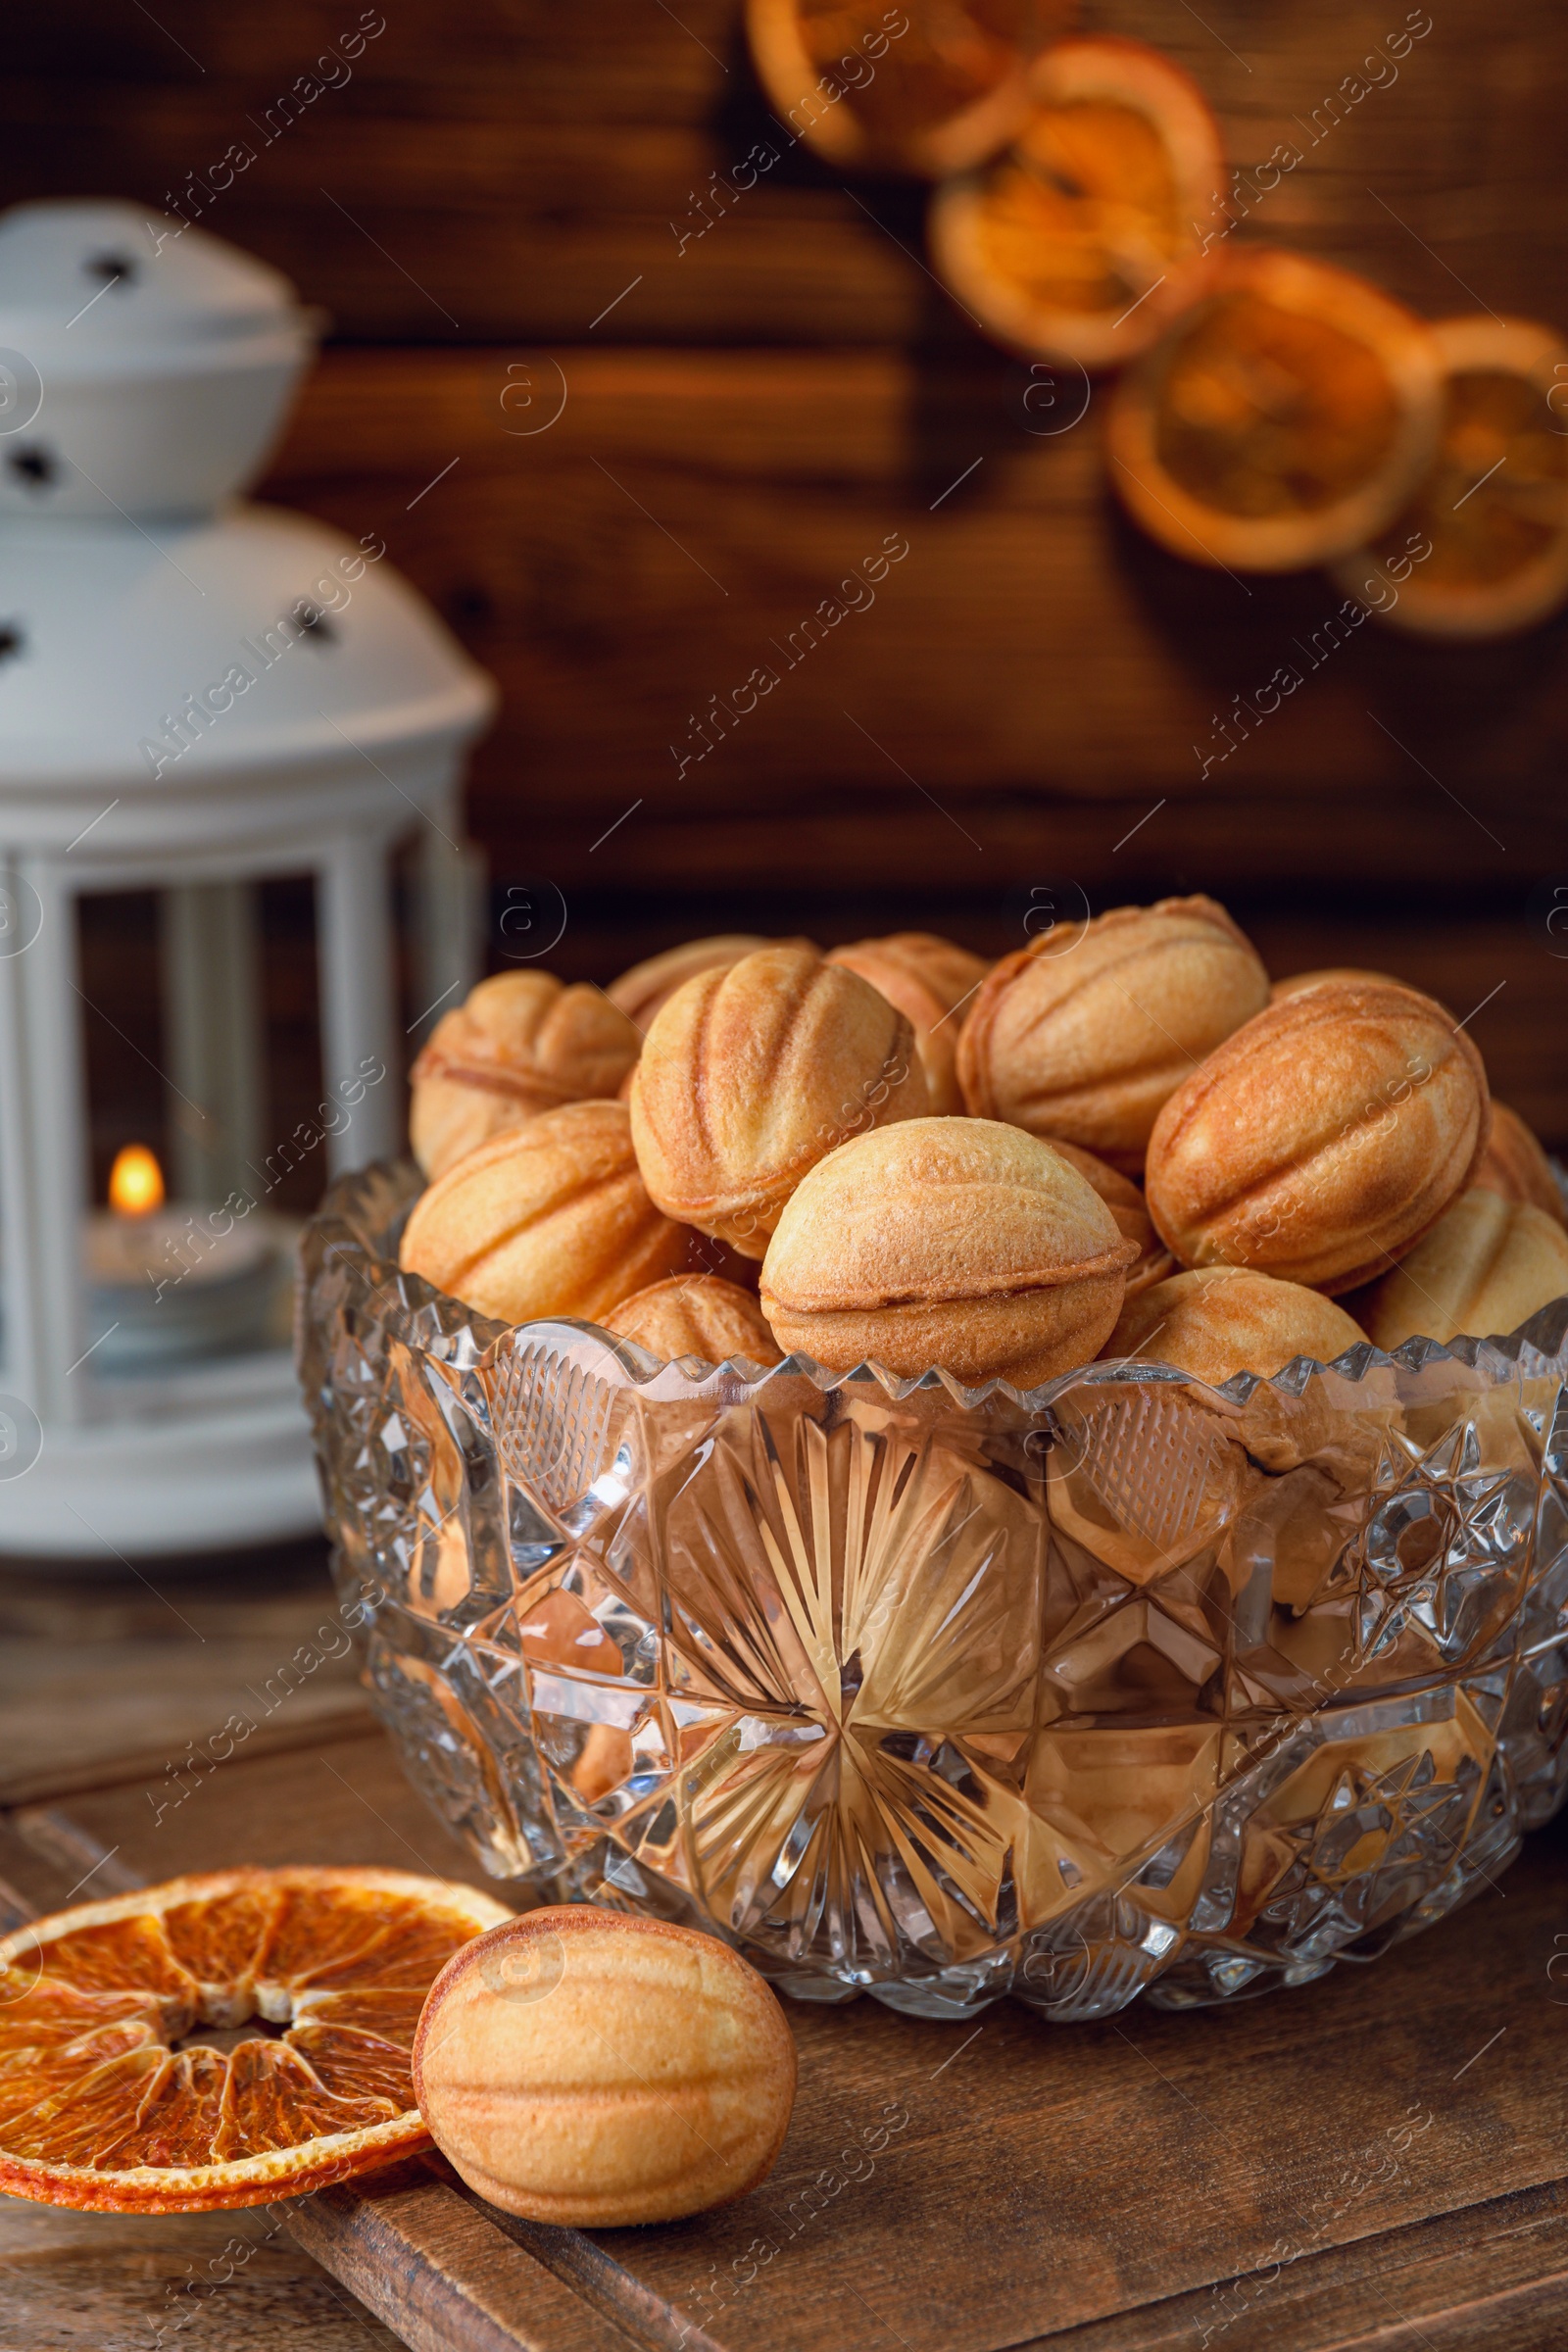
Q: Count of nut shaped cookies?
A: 15